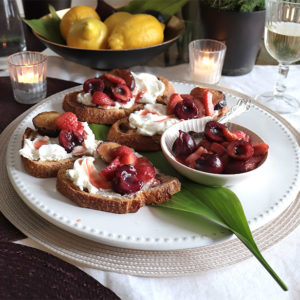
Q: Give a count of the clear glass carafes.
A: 1